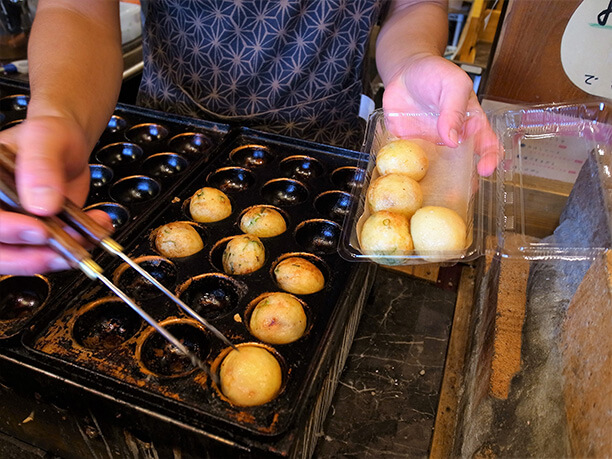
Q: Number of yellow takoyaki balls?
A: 11